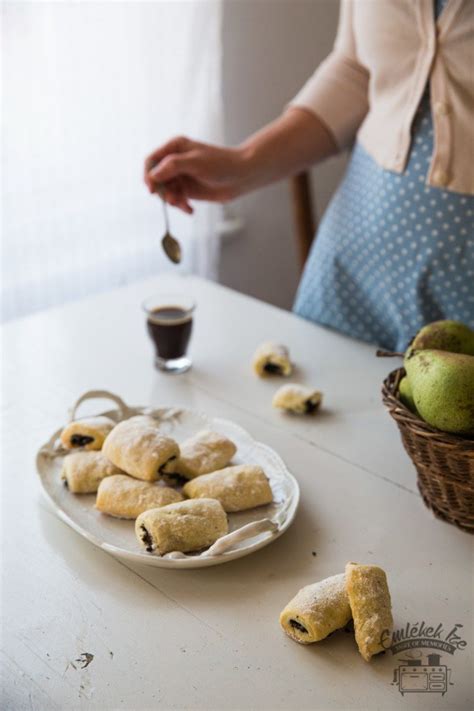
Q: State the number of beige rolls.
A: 11